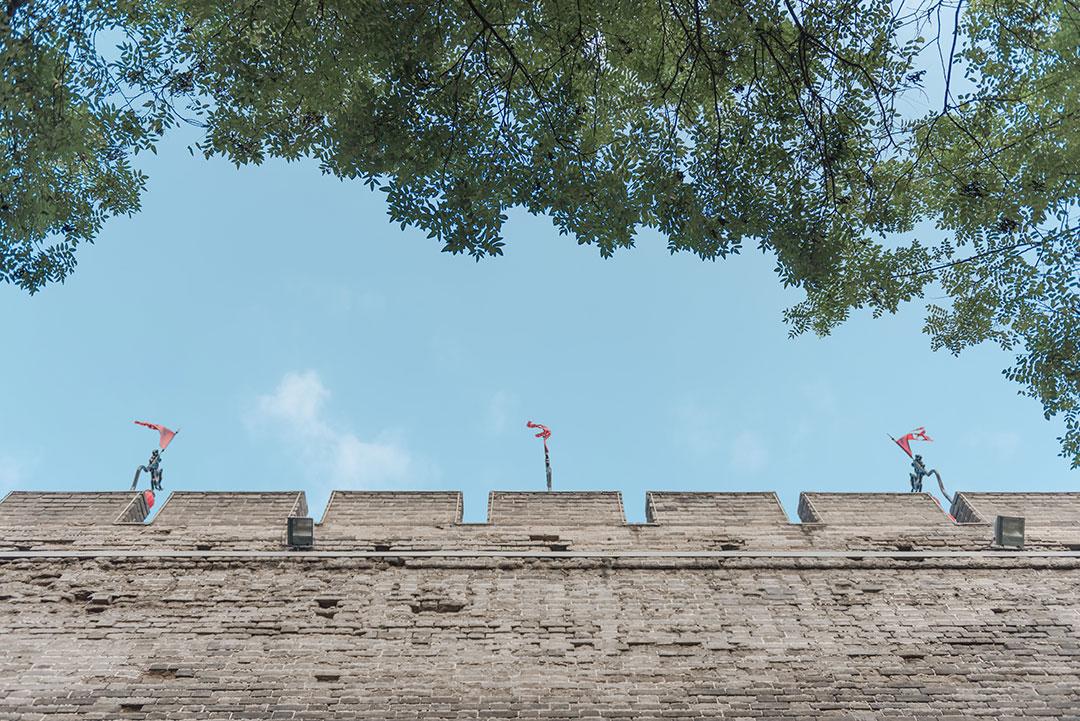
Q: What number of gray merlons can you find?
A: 7